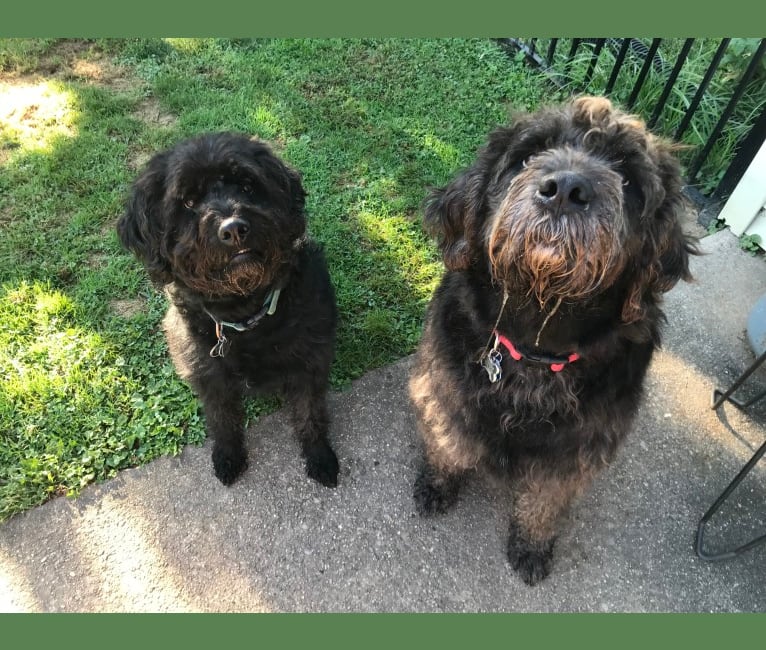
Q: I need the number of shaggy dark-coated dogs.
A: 2